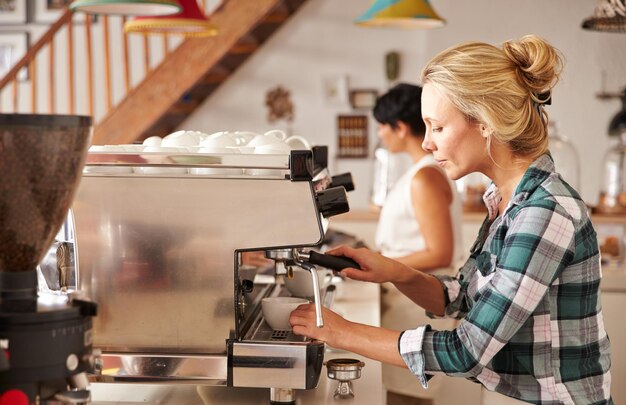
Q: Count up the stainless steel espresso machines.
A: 1